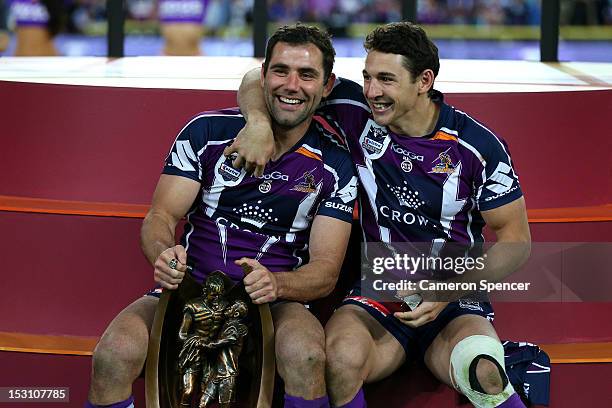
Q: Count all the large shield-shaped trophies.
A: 1